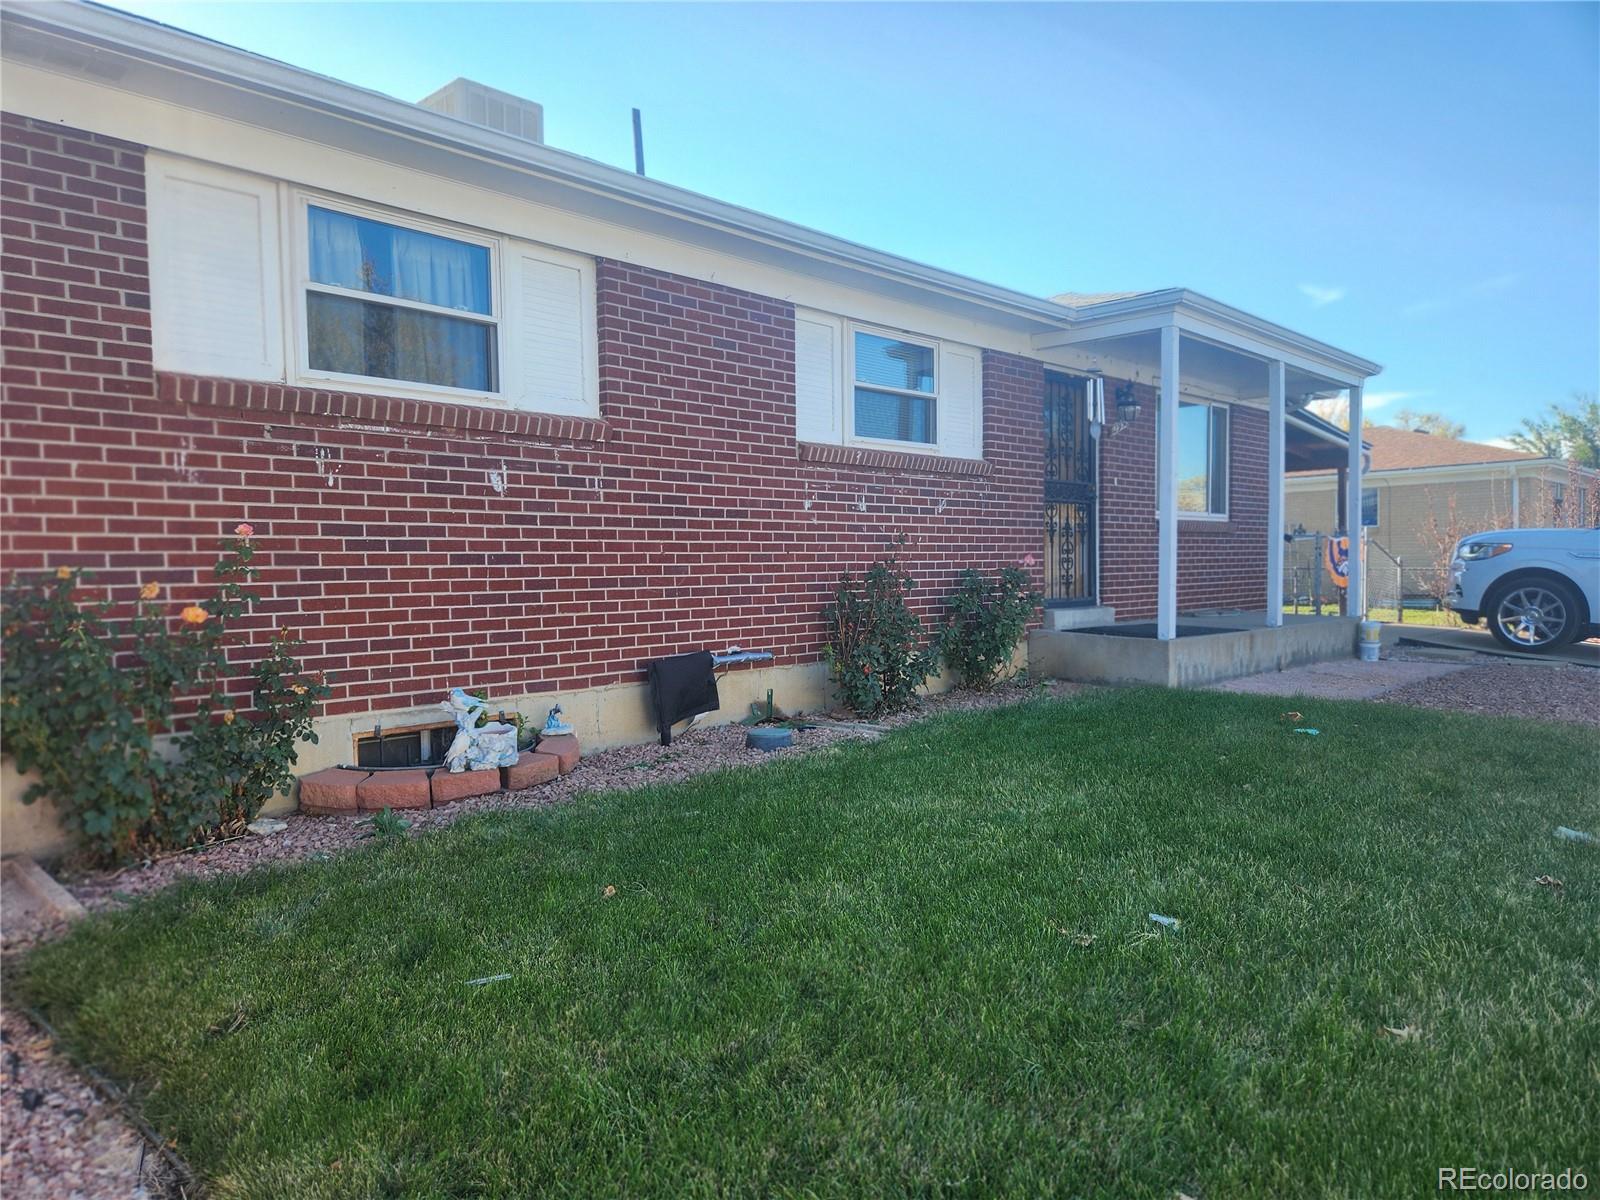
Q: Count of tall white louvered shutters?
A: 4